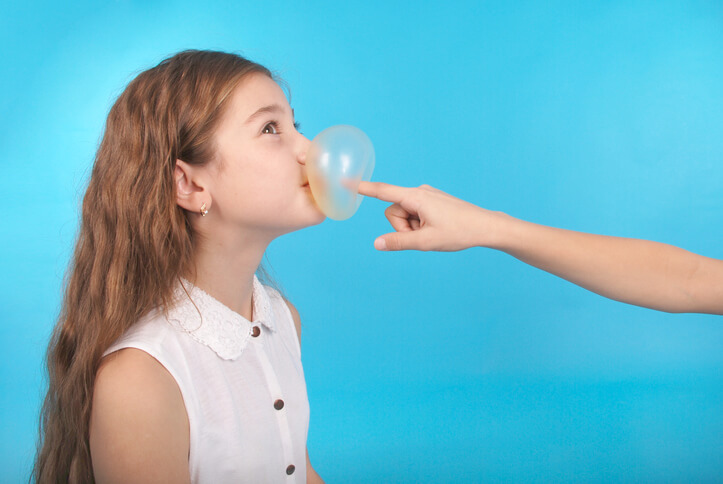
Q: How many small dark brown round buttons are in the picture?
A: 3